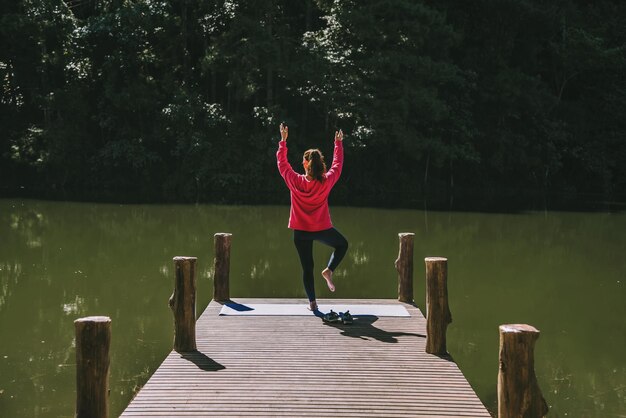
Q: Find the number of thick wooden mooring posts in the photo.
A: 6